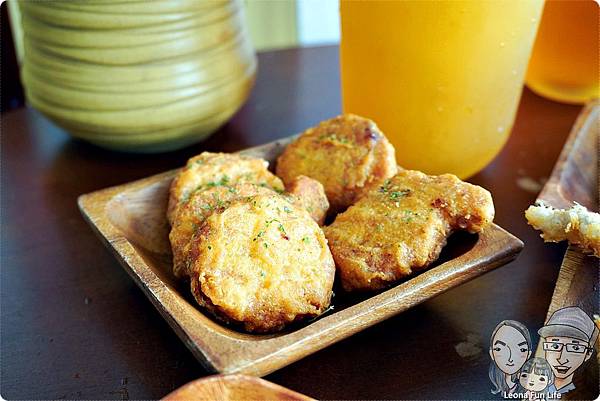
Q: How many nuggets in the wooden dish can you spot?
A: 5